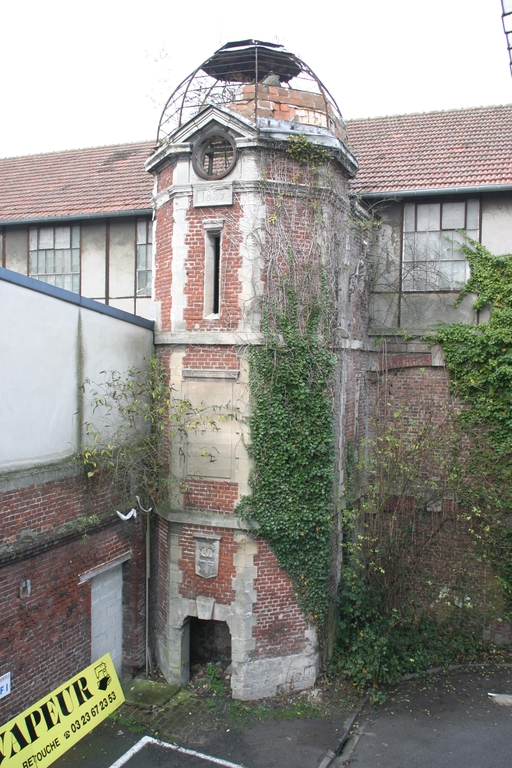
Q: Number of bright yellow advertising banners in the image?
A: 1